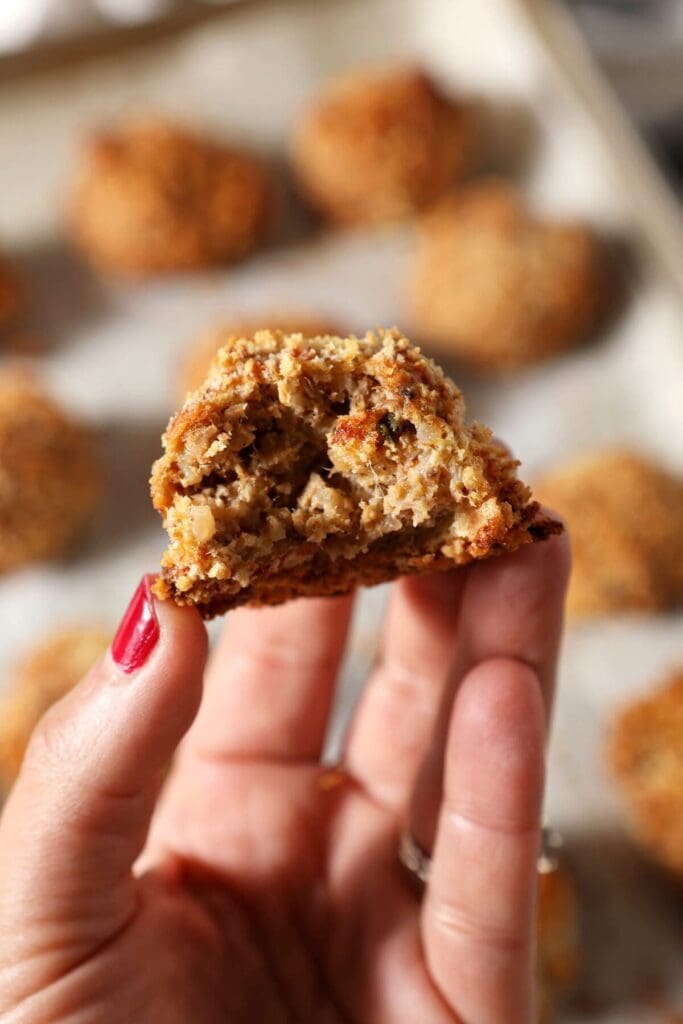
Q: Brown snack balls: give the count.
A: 11